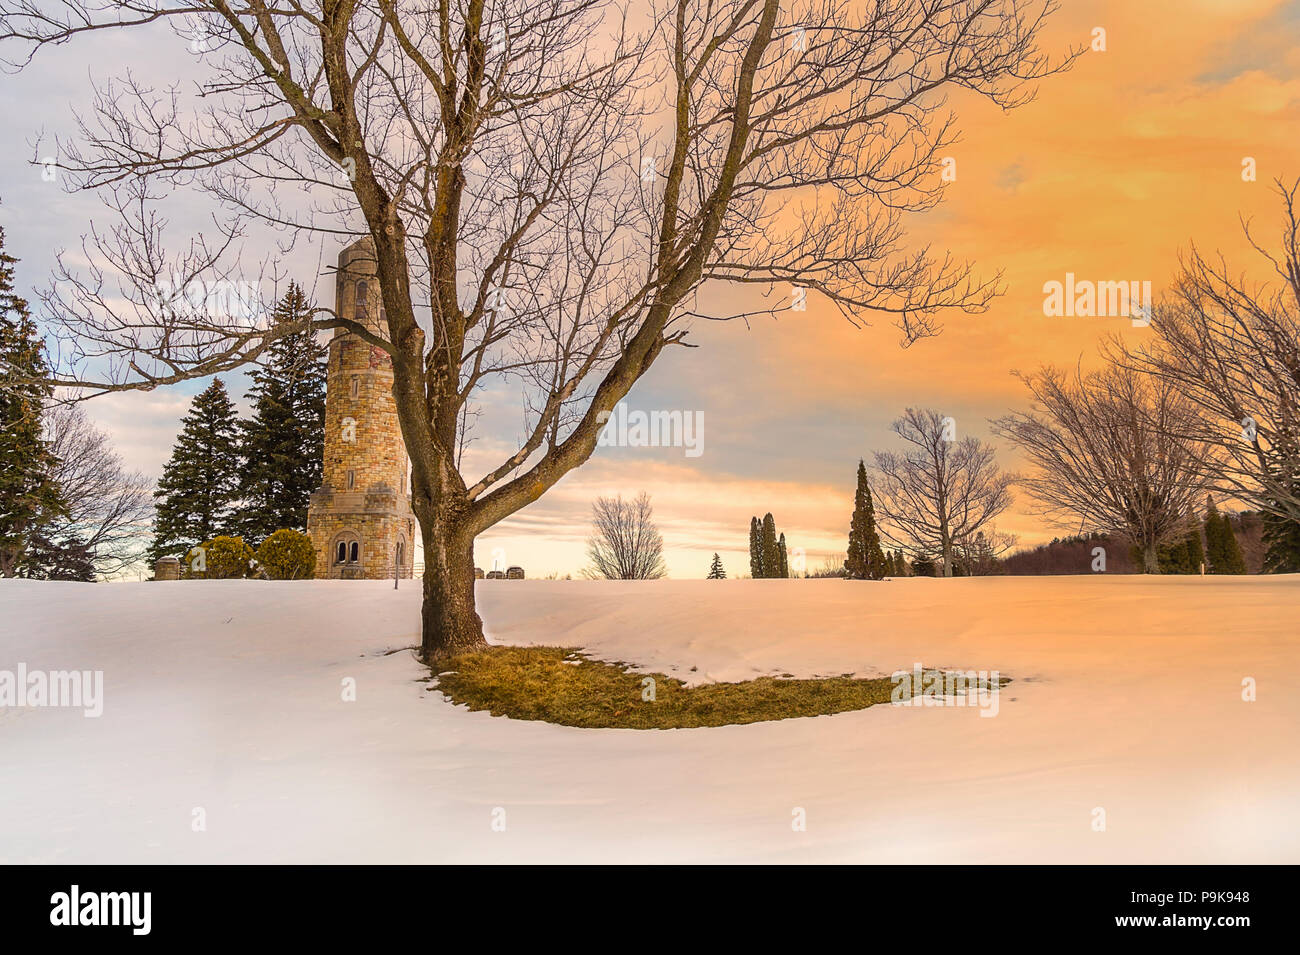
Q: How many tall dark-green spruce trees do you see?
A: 3